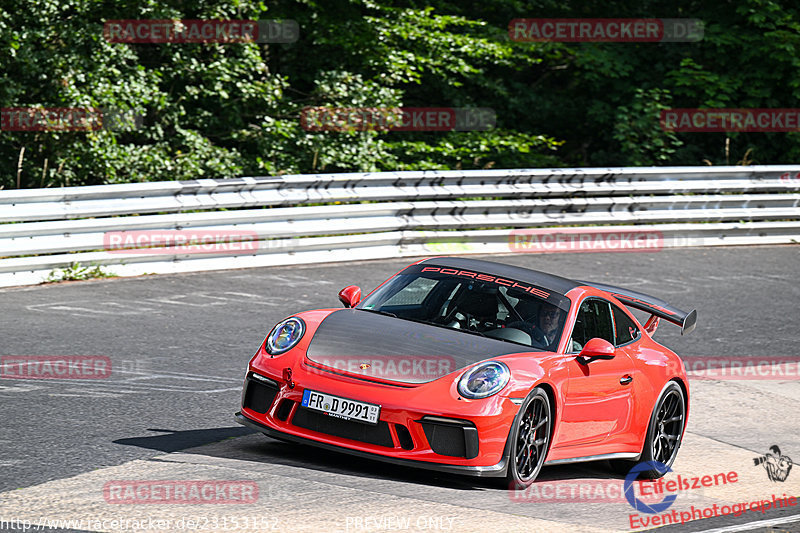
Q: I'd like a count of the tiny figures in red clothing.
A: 0